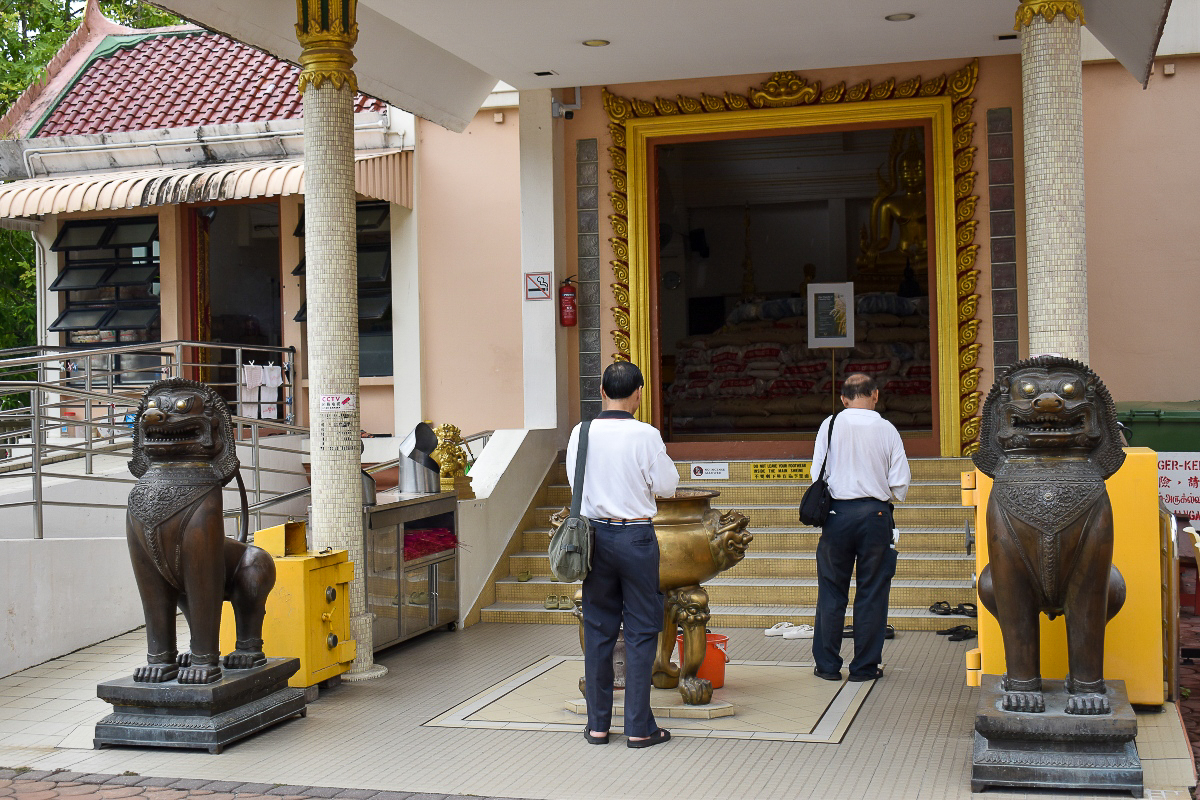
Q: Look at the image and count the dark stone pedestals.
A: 2